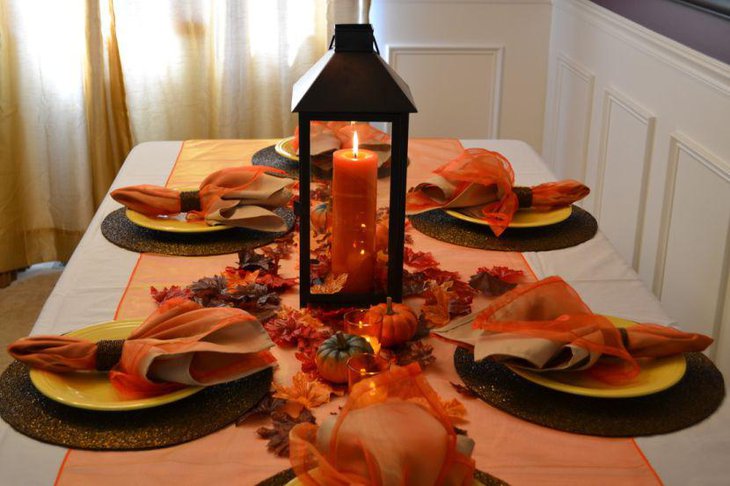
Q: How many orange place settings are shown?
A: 6